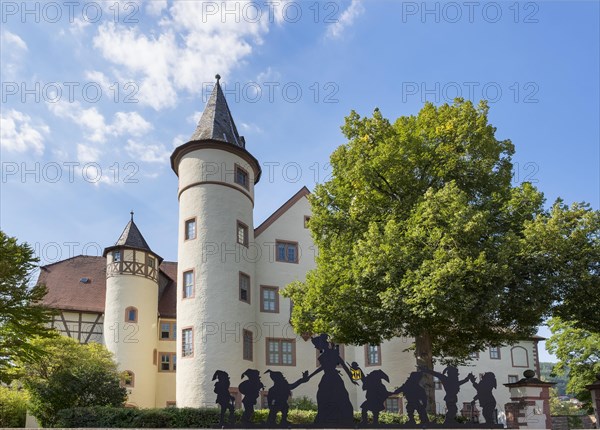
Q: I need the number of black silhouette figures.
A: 8